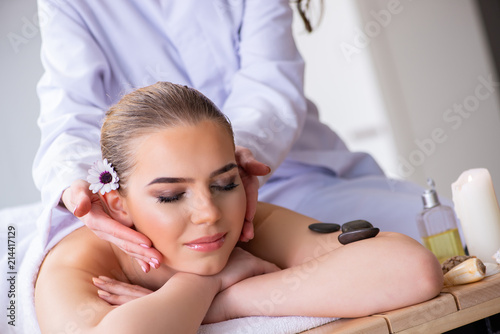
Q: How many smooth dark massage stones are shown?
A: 3